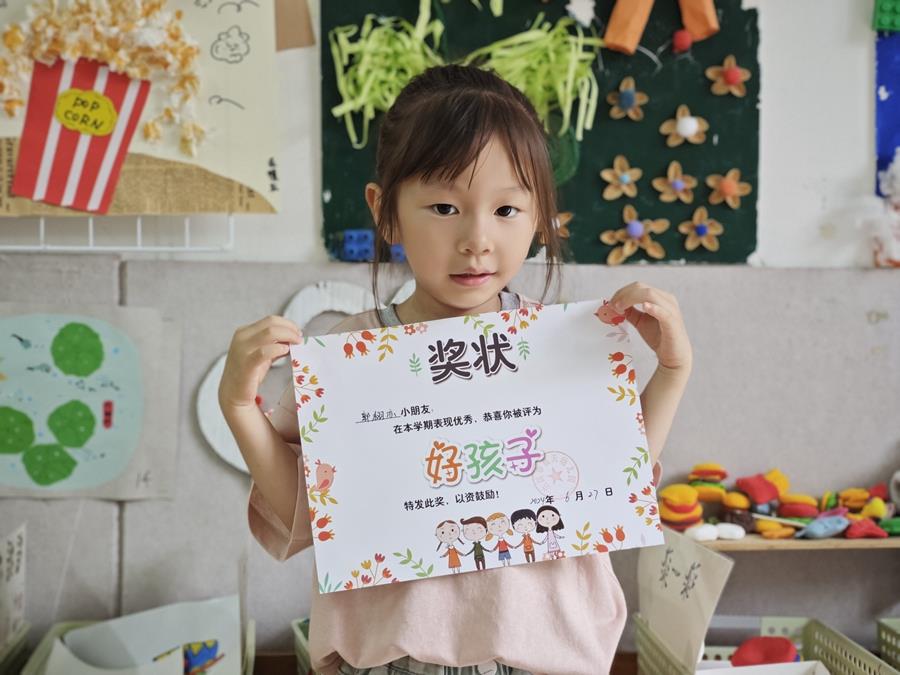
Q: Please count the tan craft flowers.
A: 9